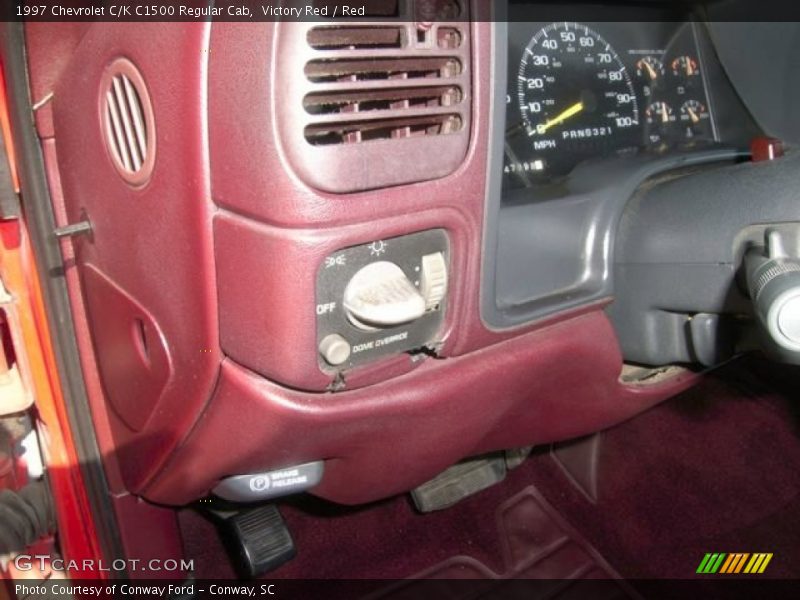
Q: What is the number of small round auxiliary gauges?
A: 4